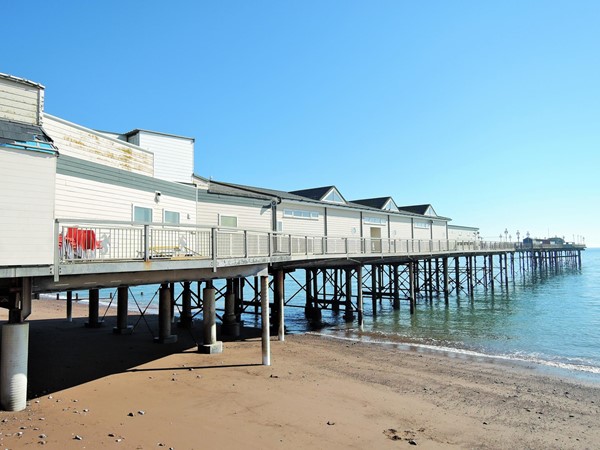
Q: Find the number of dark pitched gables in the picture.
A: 3